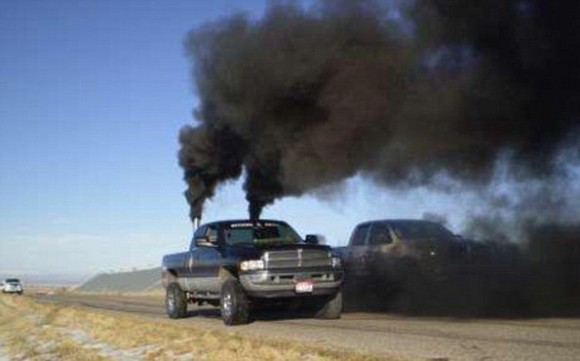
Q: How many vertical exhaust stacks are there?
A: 2